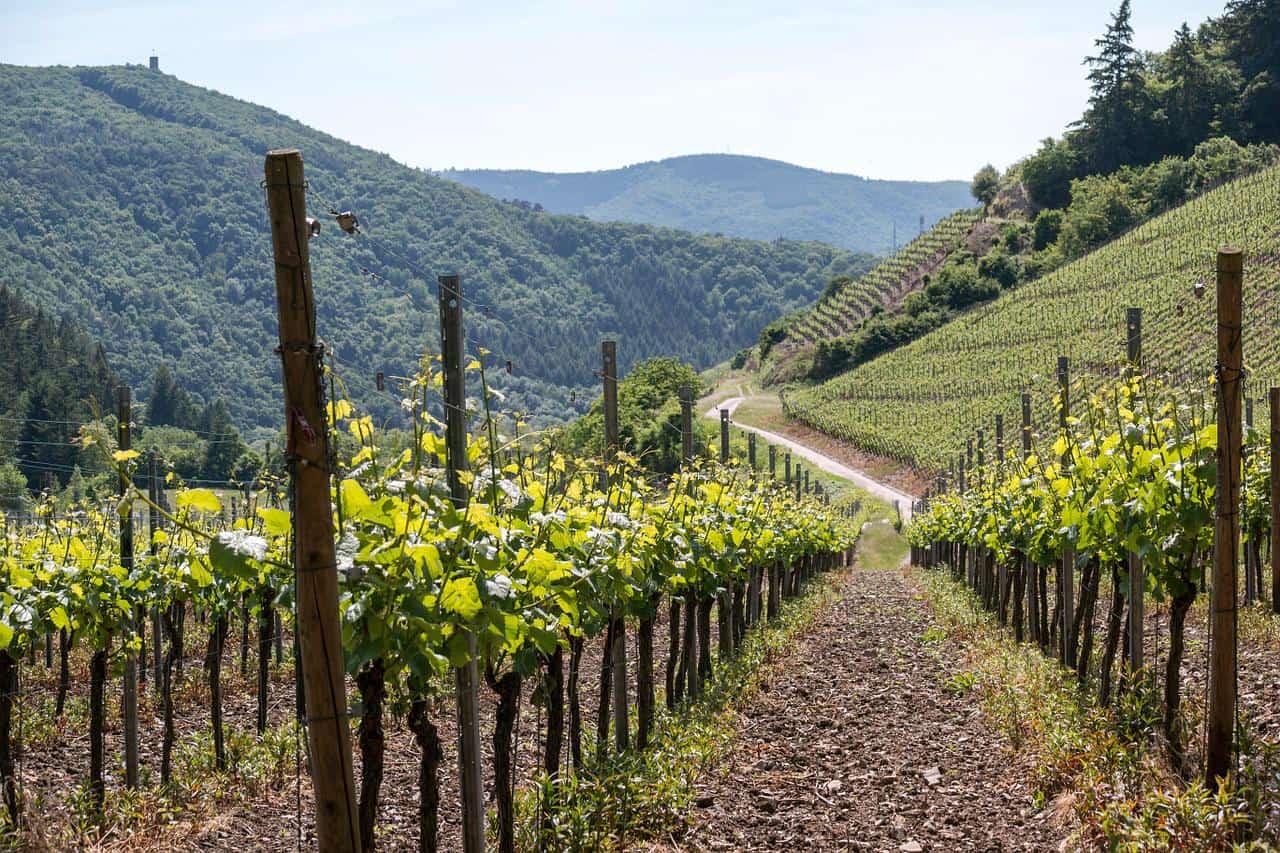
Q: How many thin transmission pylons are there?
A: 2